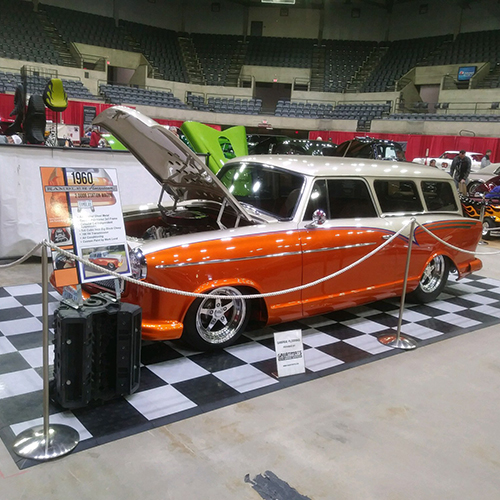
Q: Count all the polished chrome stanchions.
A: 2